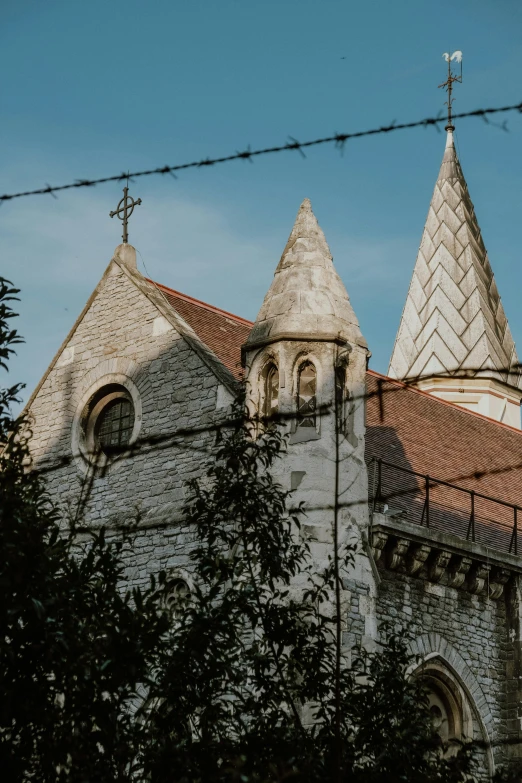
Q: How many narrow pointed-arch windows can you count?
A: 3